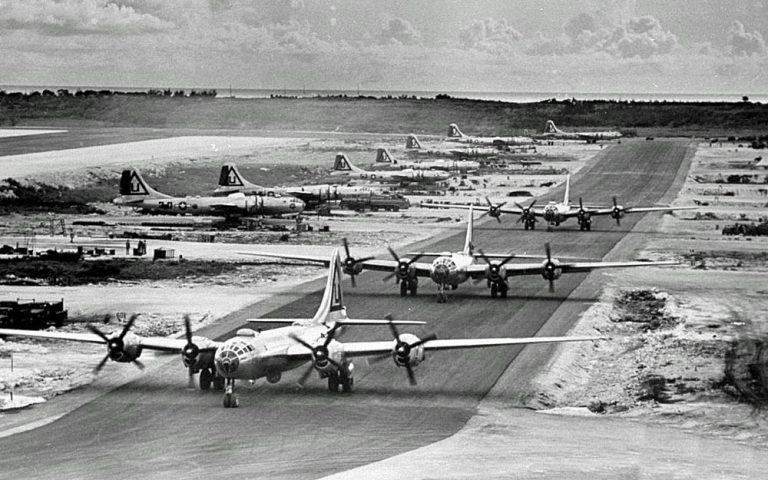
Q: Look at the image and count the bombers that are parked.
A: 7